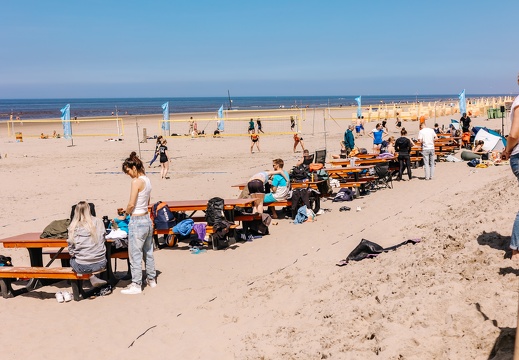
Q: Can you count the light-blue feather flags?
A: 5